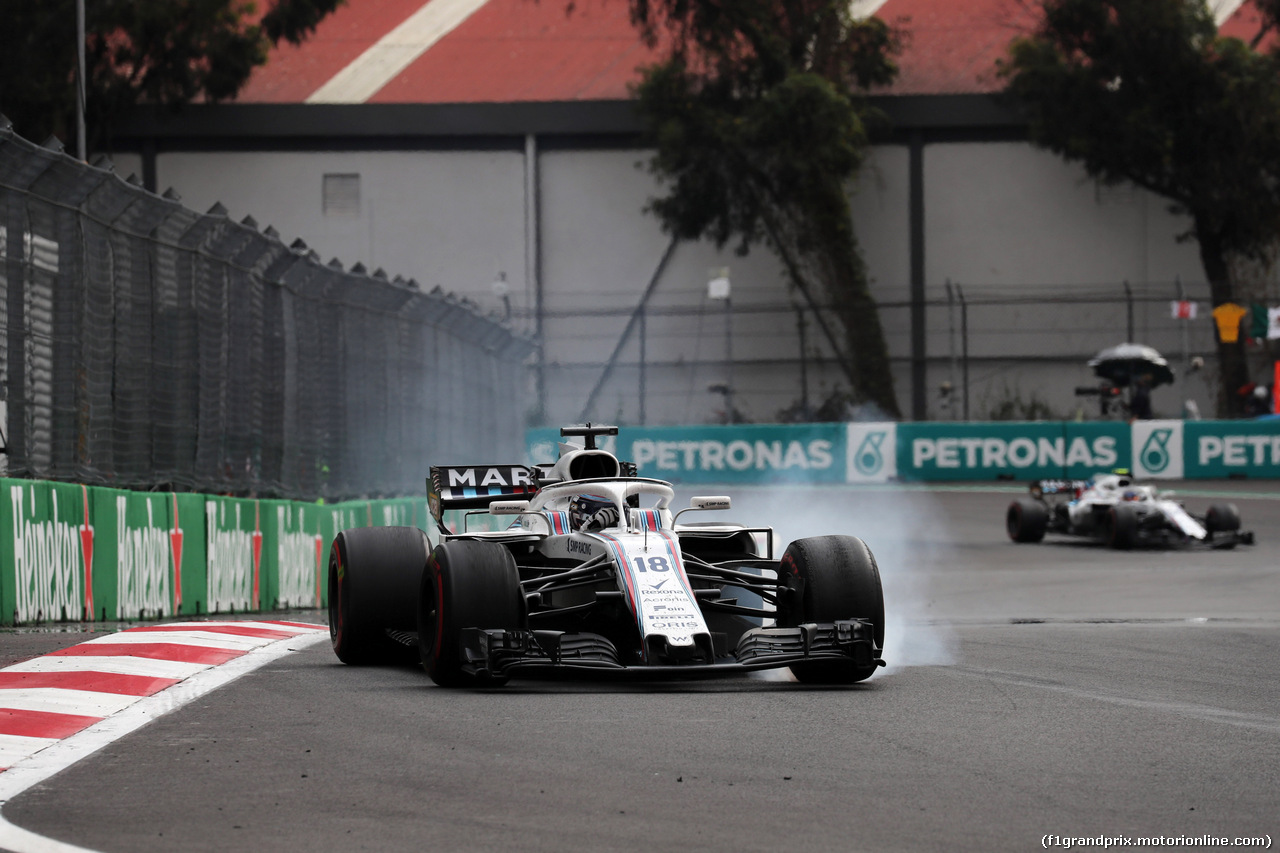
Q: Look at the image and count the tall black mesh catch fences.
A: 1